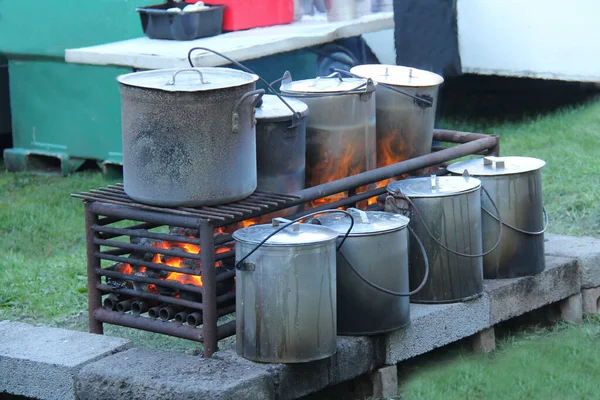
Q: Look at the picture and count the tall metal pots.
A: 8